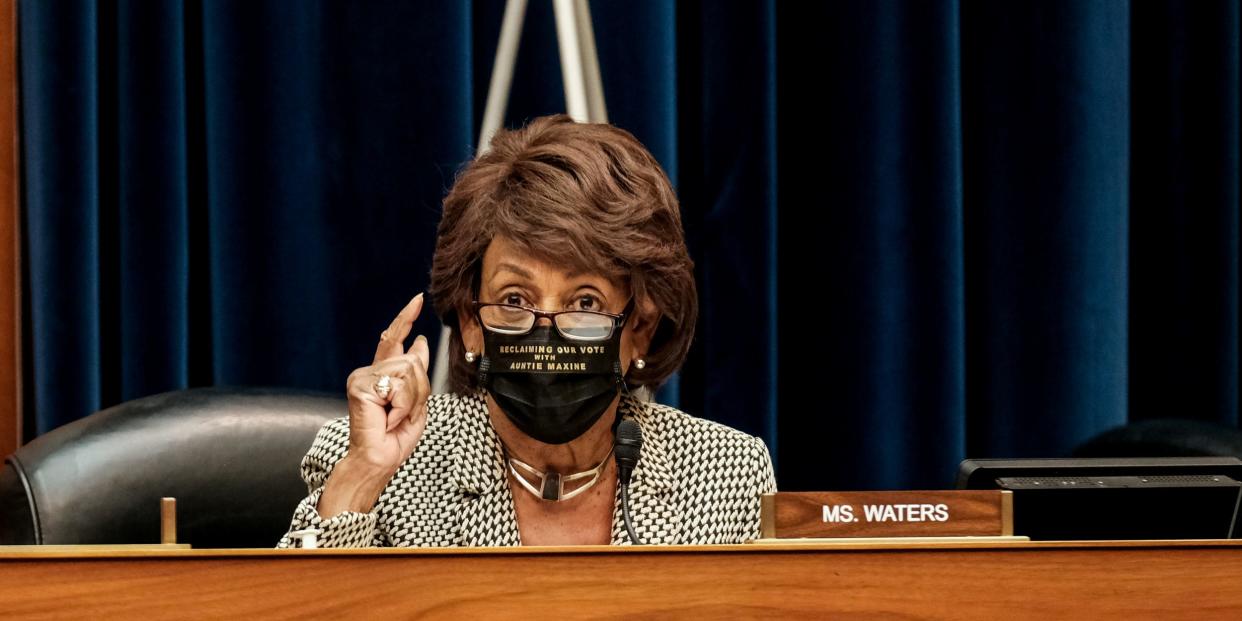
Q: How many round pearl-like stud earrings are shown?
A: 2